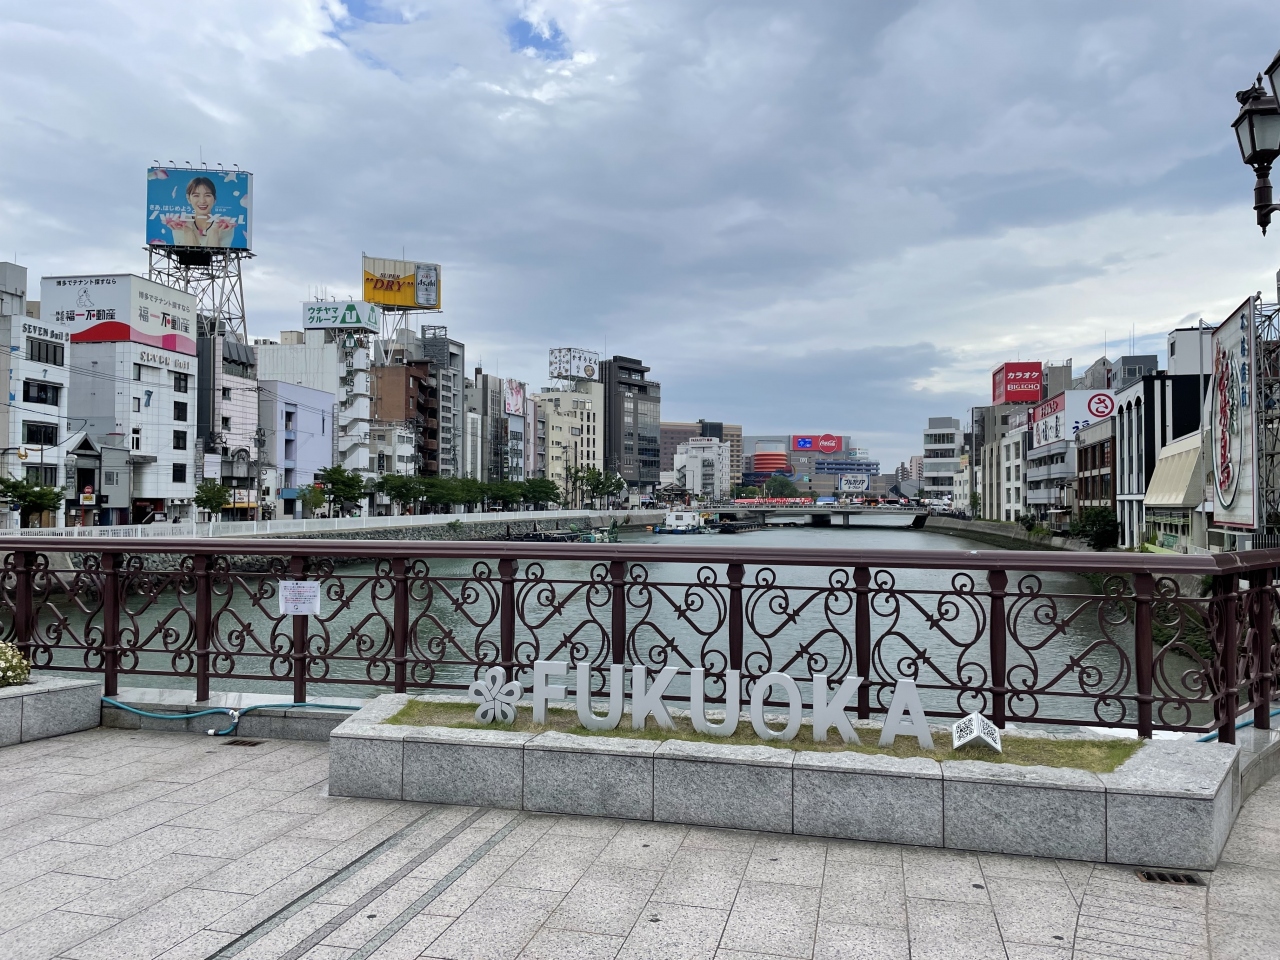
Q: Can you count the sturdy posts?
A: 13